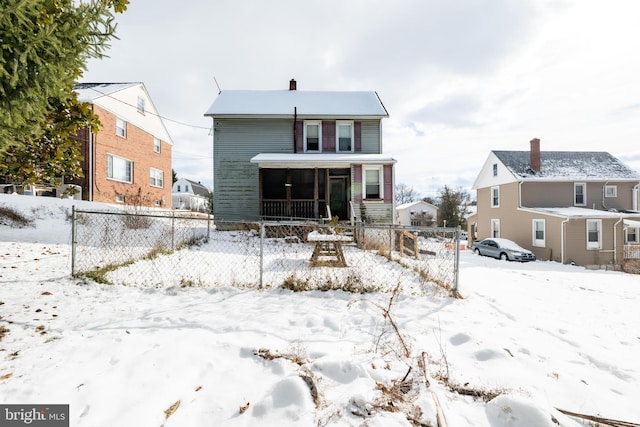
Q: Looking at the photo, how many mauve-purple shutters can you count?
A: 6